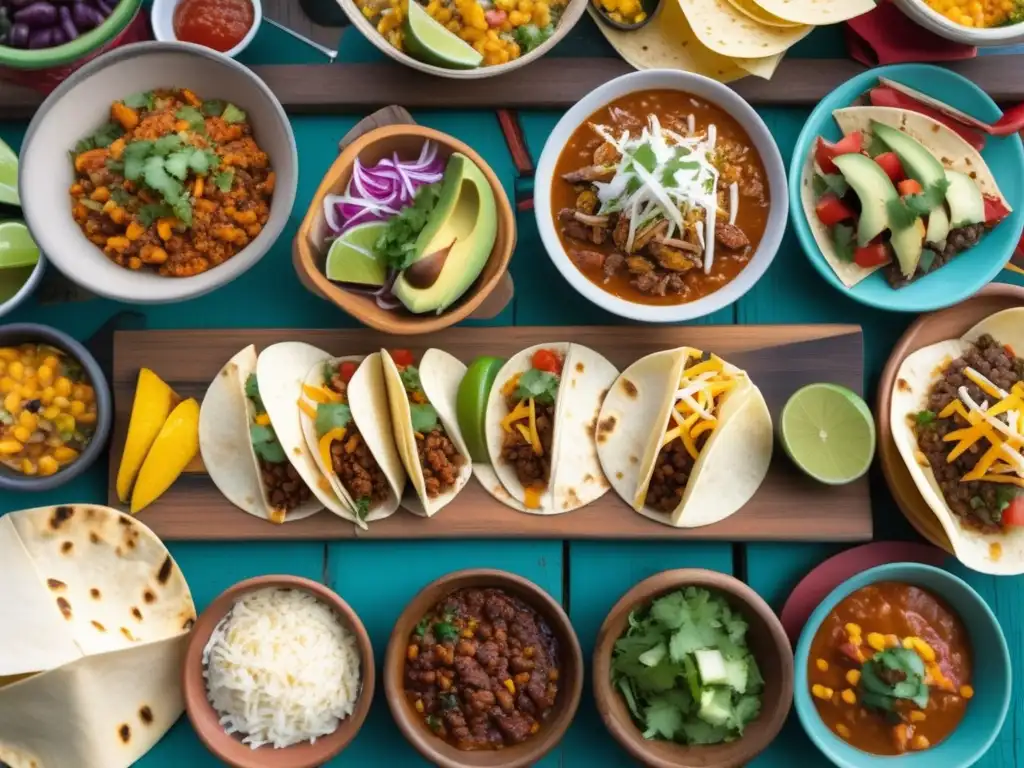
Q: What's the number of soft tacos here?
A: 7